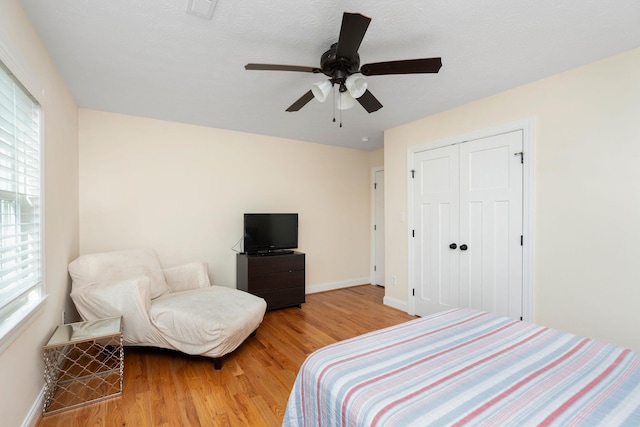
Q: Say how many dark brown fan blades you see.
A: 5